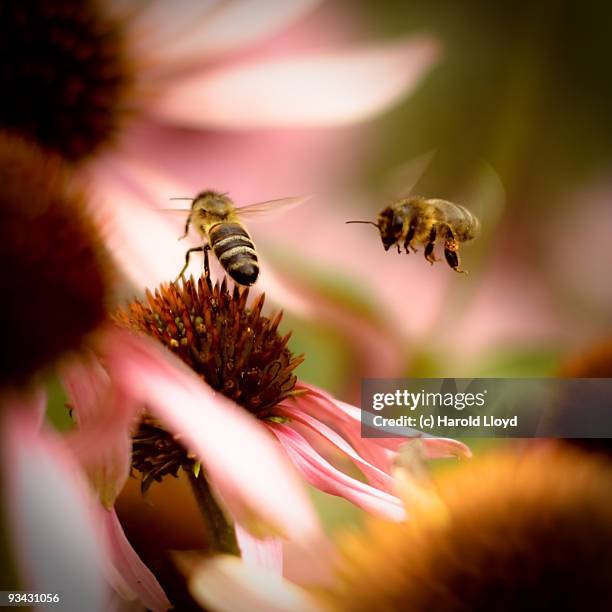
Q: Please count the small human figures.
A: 0